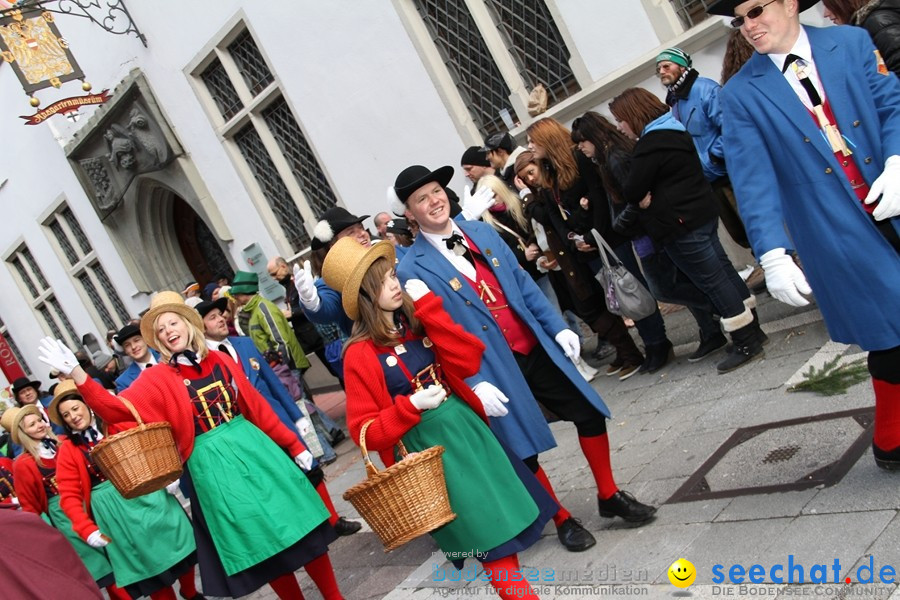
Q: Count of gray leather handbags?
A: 1